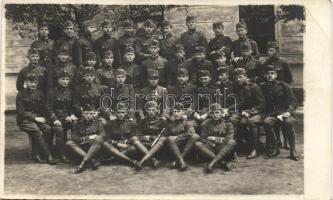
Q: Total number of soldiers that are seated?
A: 15